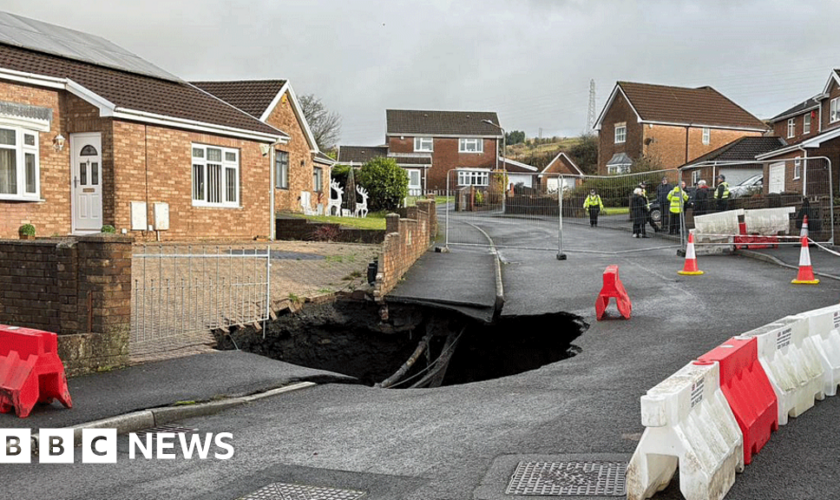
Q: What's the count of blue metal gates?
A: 0